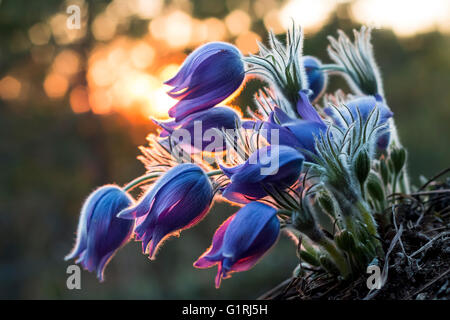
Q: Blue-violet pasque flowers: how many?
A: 9